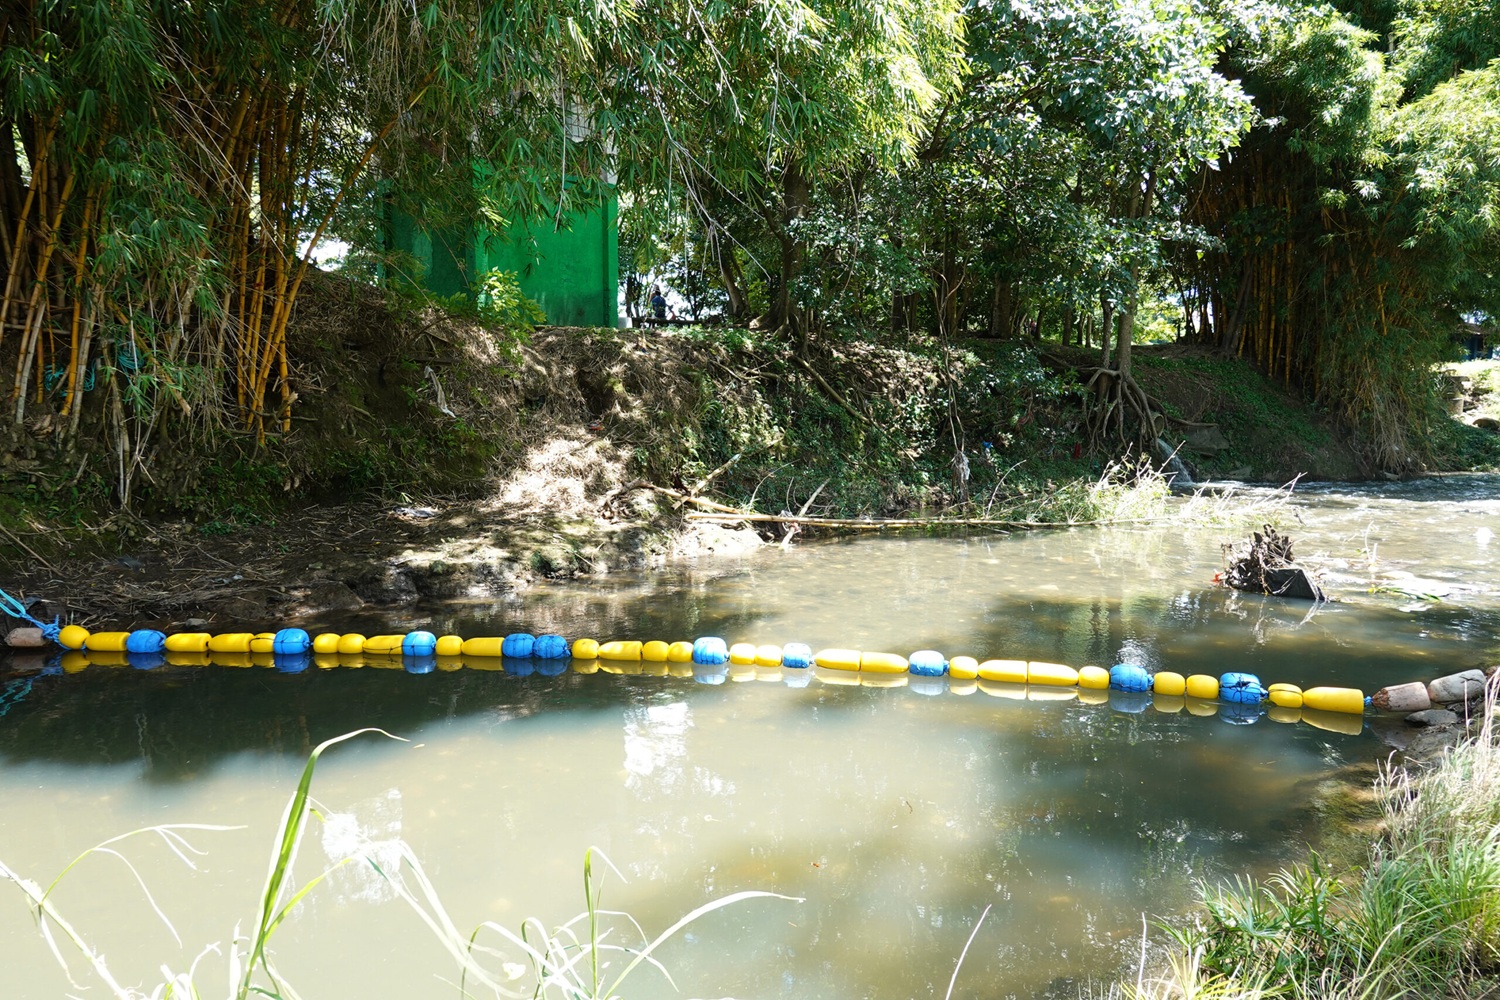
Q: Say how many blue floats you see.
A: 10